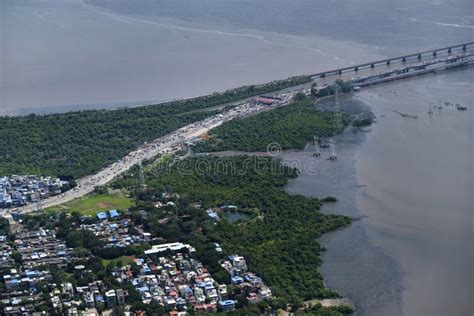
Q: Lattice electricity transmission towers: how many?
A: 5